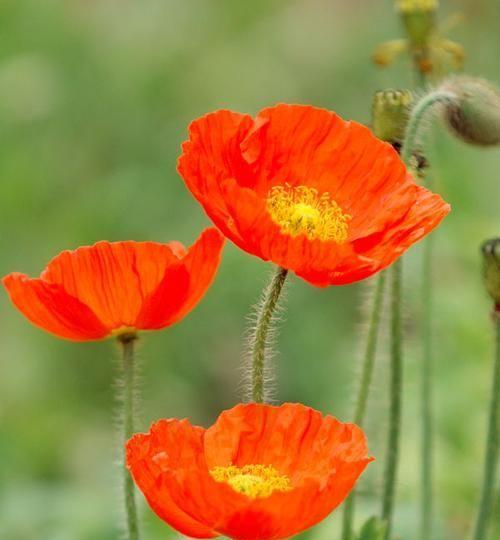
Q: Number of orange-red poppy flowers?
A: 3